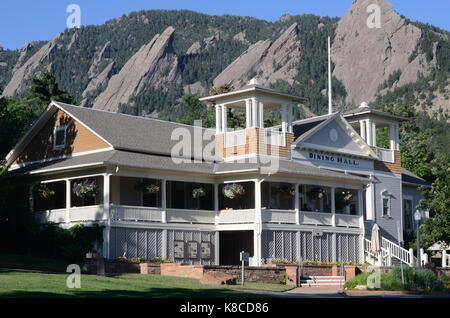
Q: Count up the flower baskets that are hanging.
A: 8